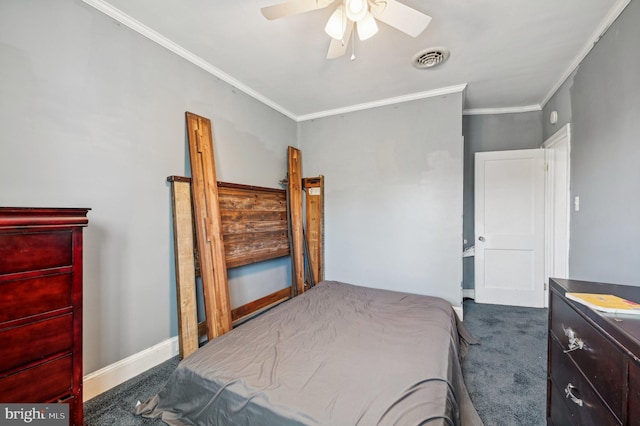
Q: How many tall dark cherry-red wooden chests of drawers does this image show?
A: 1